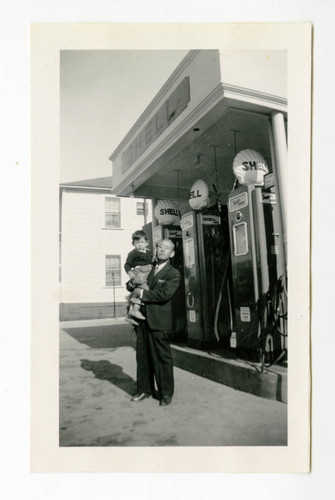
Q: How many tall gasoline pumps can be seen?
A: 3